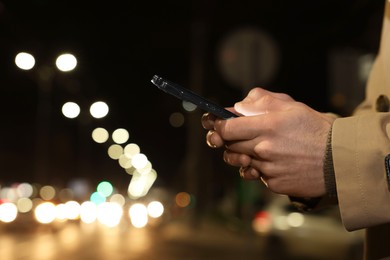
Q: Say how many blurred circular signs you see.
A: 1